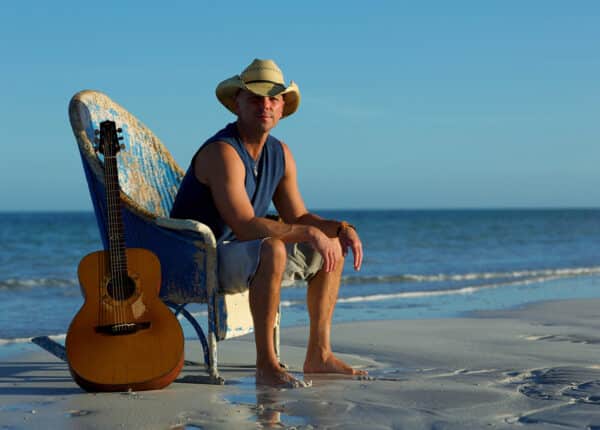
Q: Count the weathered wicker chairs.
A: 1